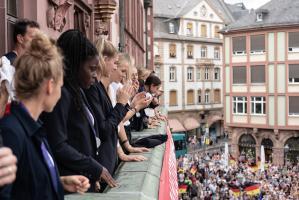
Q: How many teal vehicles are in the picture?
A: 1